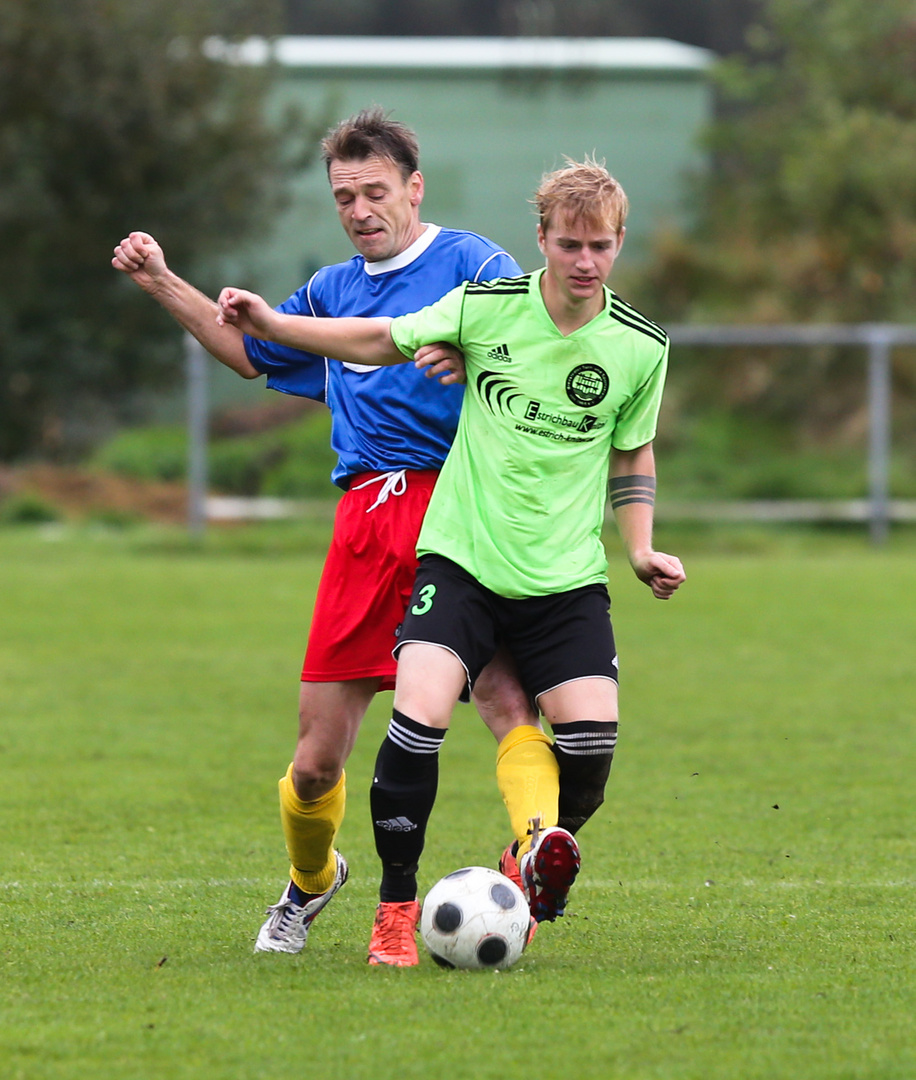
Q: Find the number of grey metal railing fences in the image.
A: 1